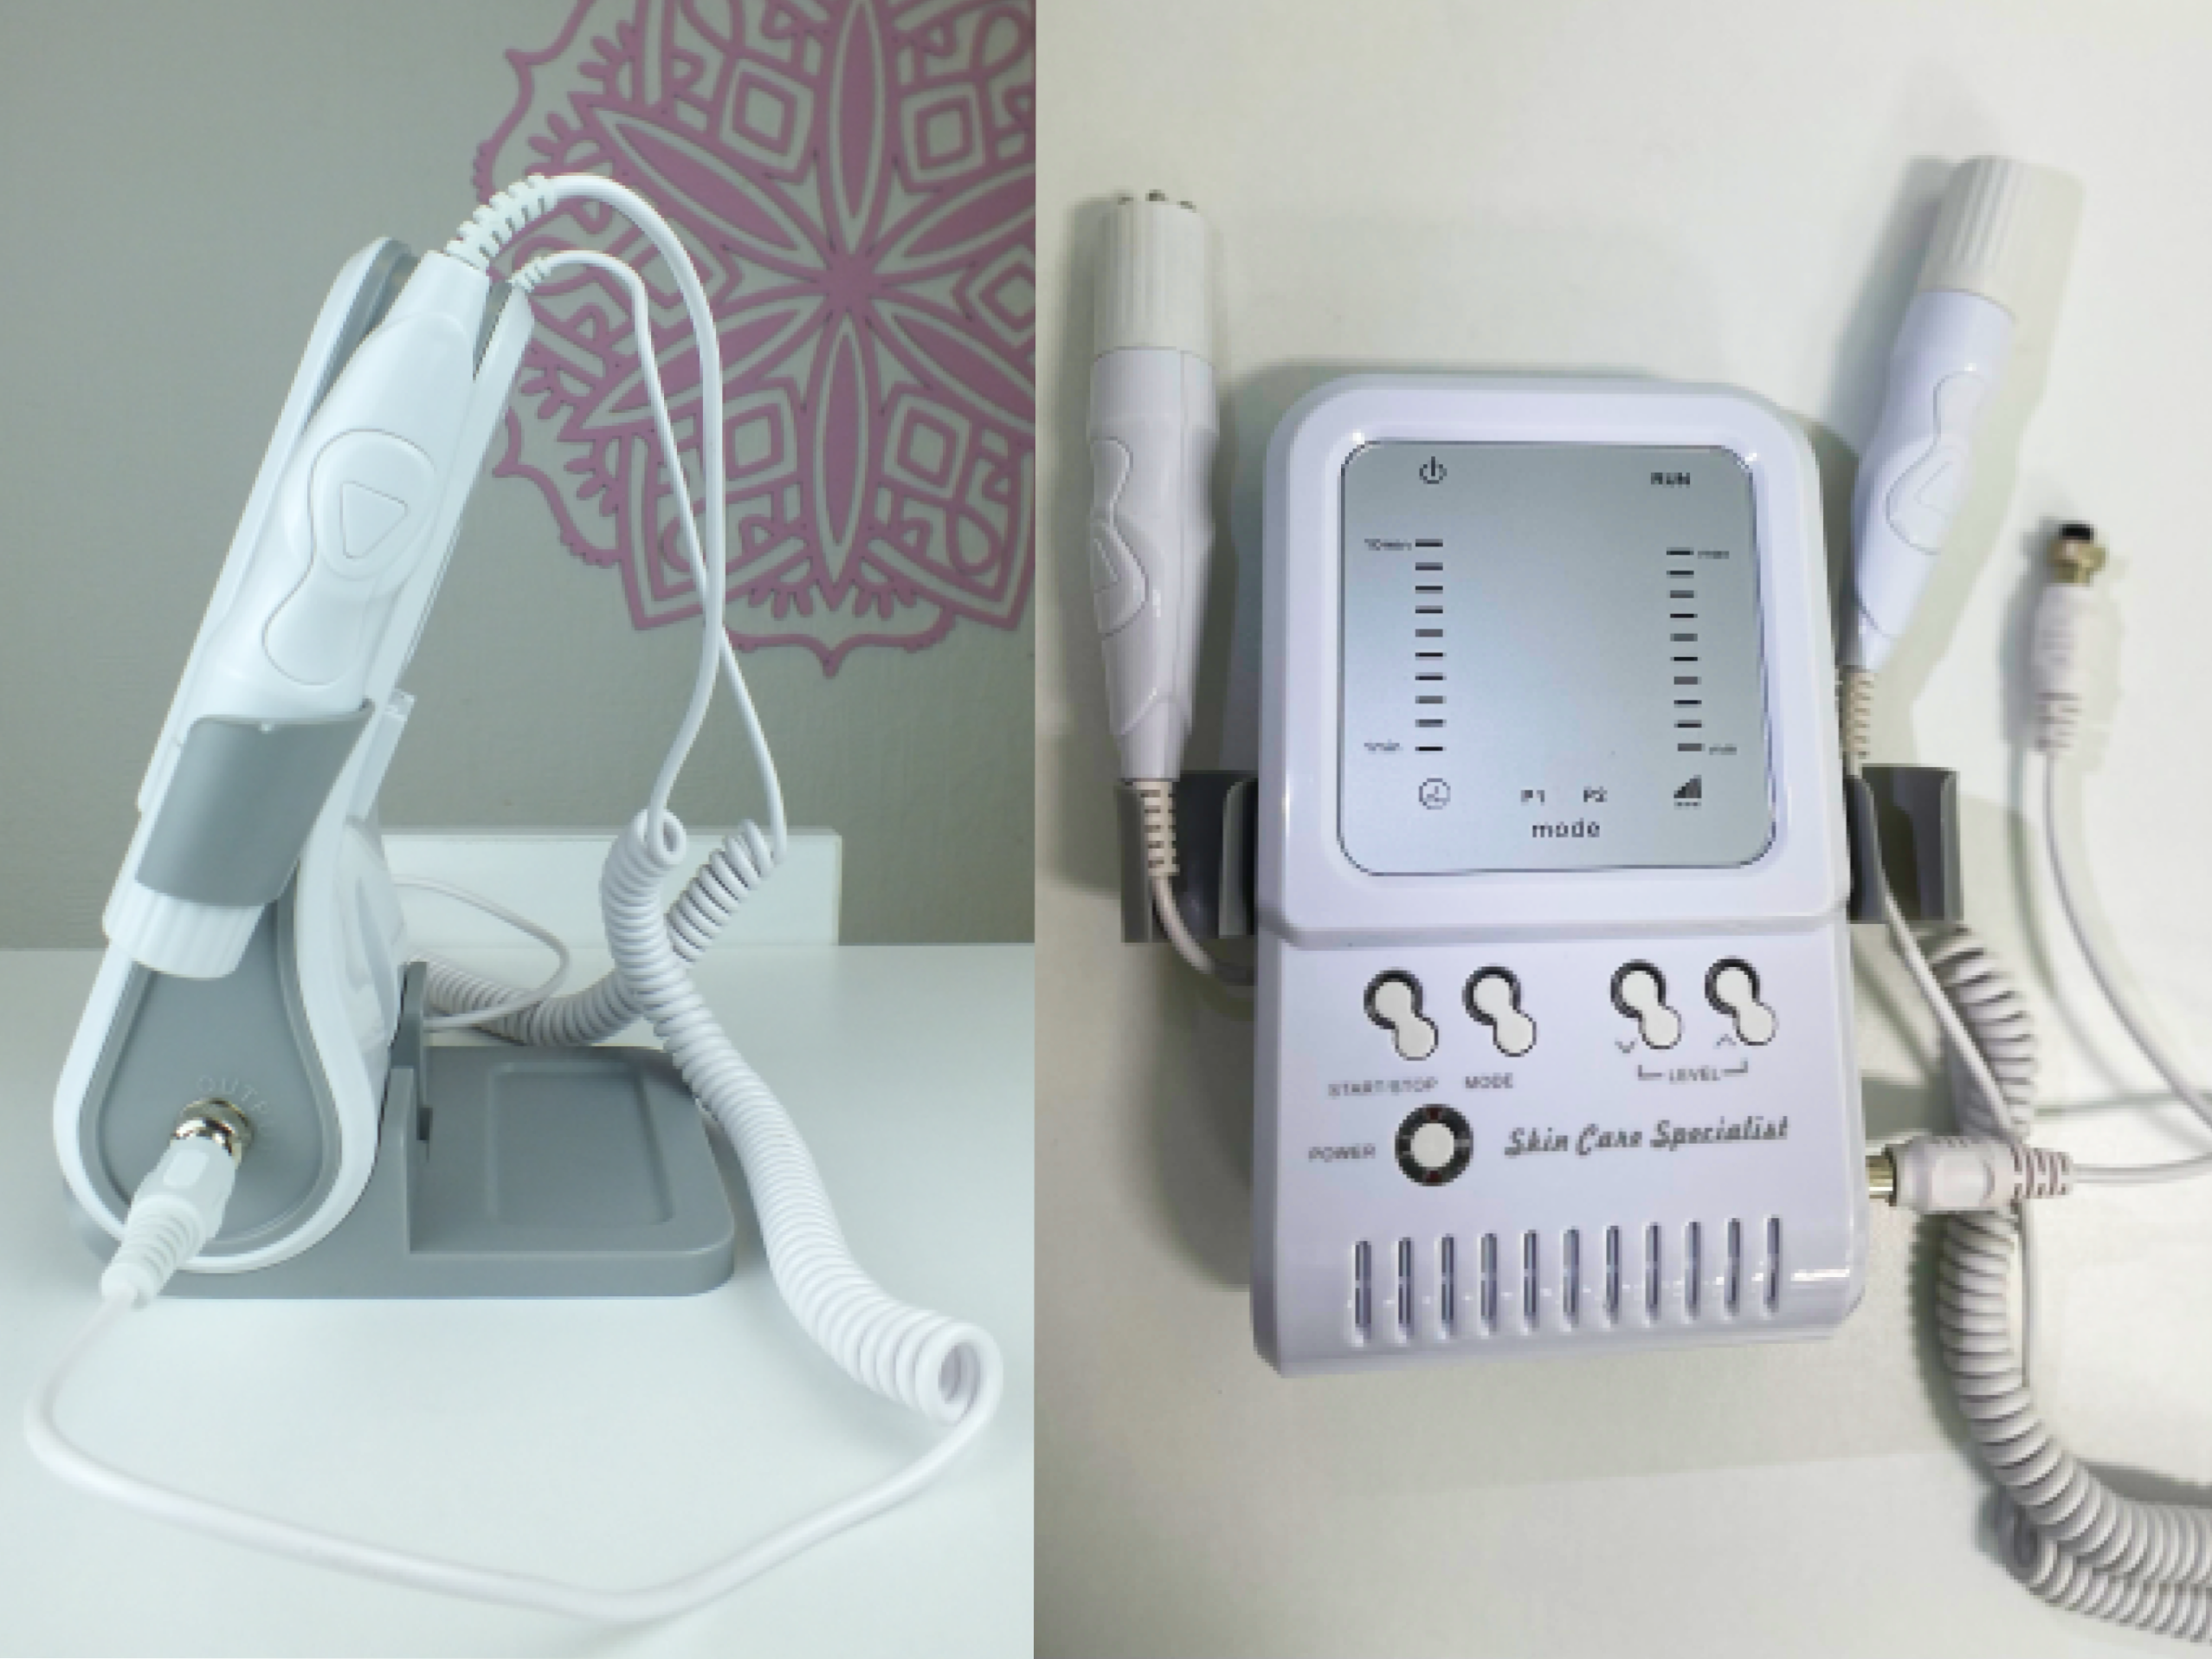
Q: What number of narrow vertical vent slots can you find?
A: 11